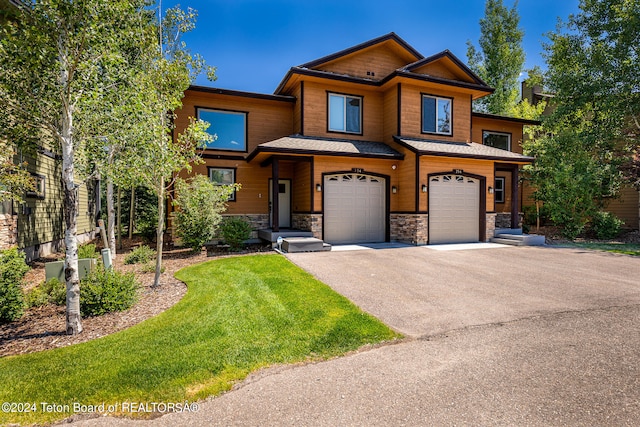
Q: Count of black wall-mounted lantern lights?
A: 4